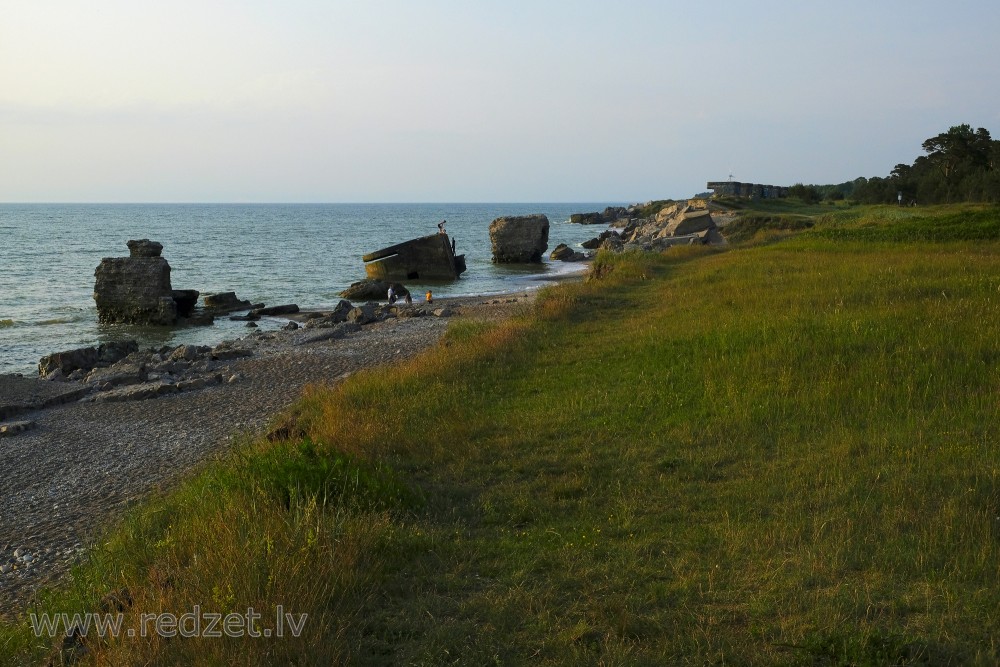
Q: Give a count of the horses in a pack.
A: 0